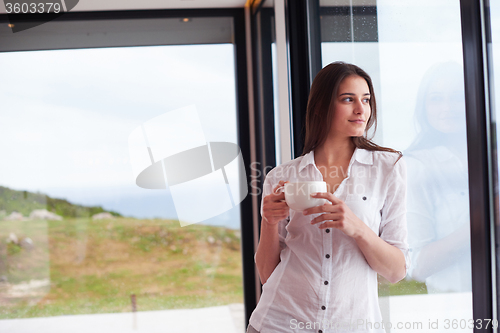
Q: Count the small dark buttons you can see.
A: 6